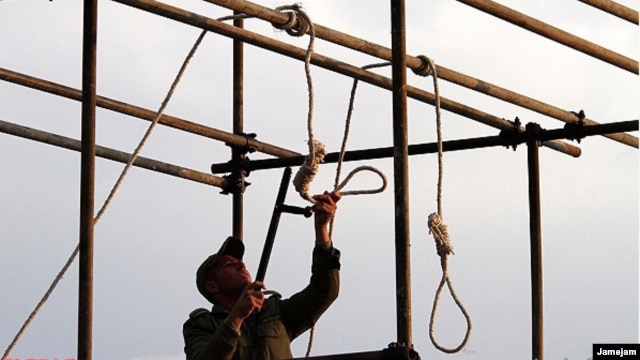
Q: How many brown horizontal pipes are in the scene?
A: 6